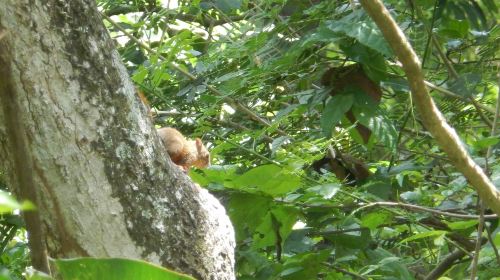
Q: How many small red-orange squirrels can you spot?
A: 1